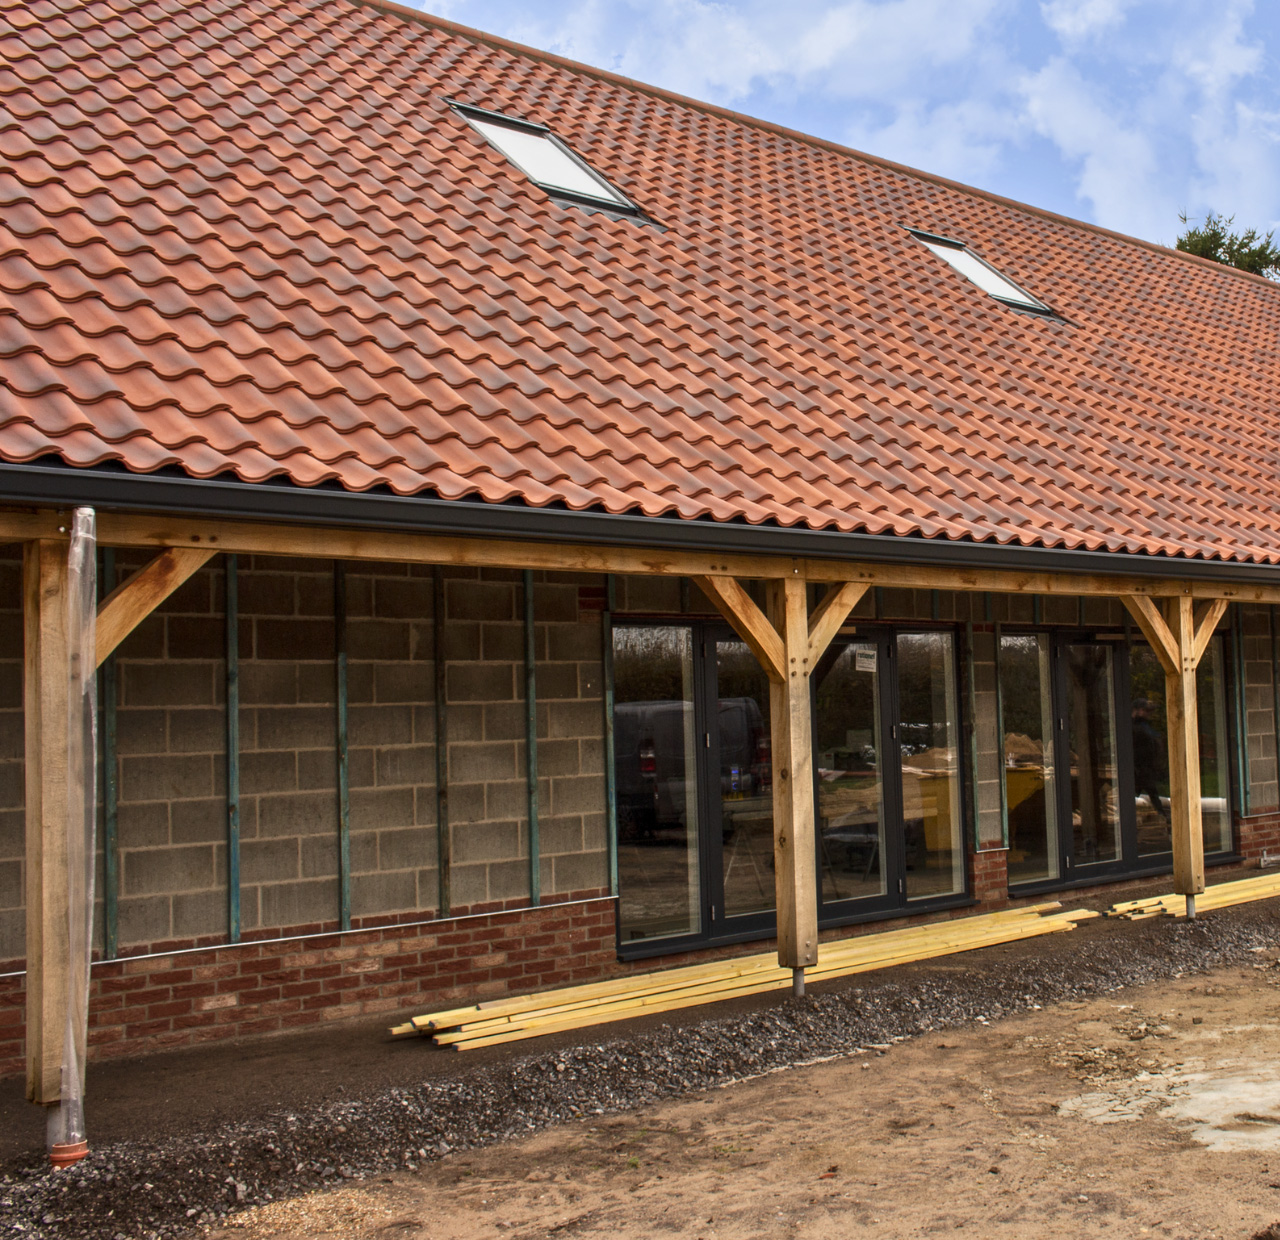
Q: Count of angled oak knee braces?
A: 5